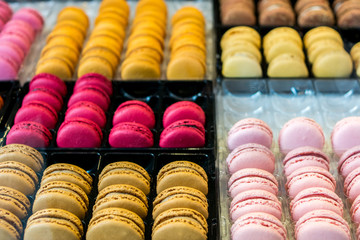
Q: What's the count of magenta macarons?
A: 12